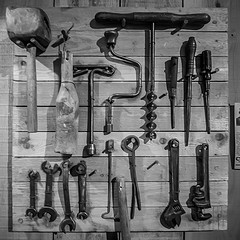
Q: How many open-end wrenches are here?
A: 4